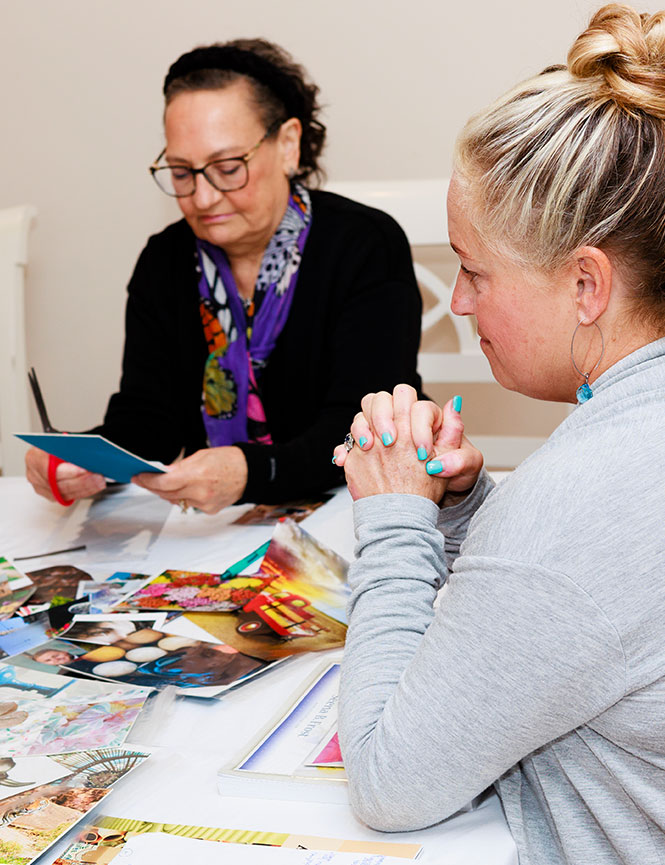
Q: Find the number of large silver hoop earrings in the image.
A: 1